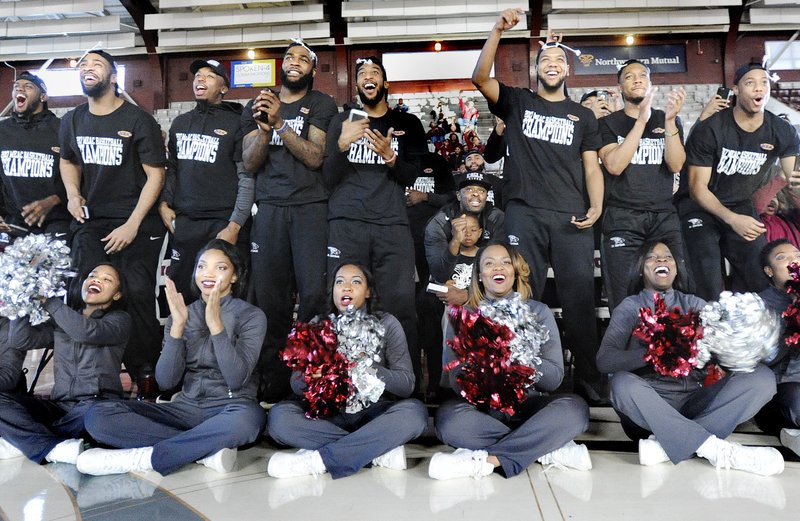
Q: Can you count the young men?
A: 8